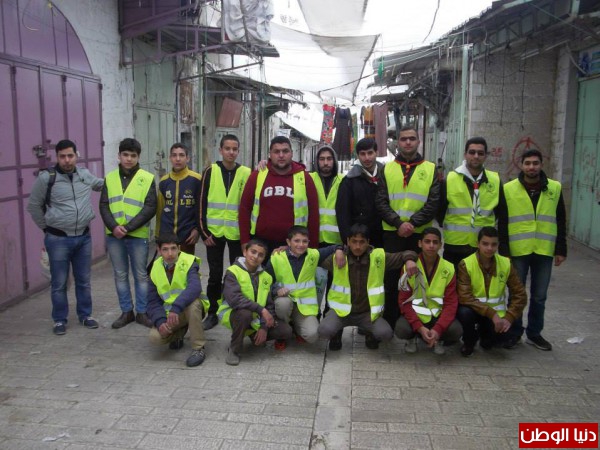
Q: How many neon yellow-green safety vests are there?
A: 13